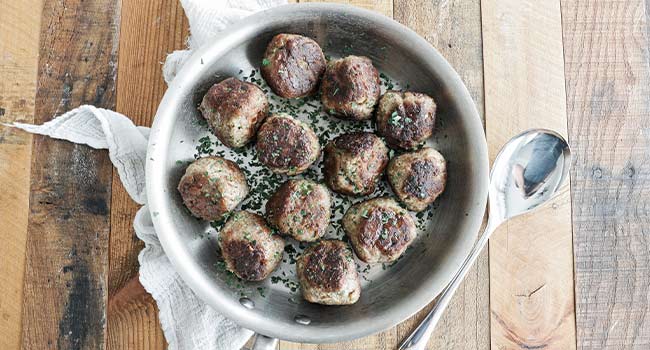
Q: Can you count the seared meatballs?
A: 12